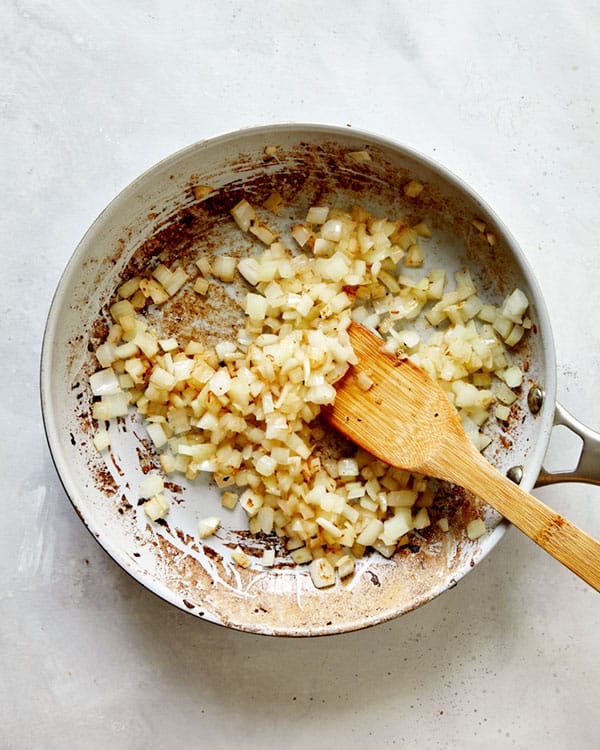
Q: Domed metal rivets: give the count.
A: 2